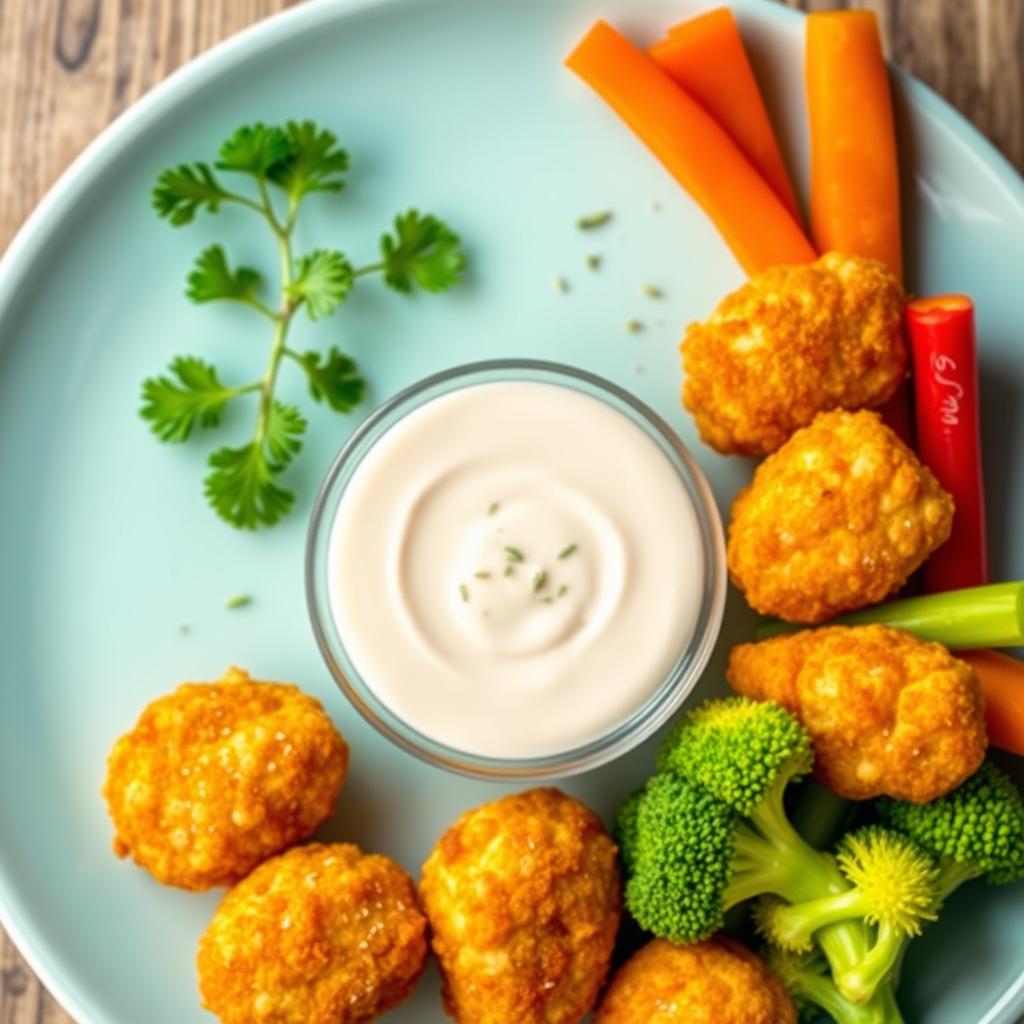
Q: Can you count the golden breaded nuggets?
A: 7